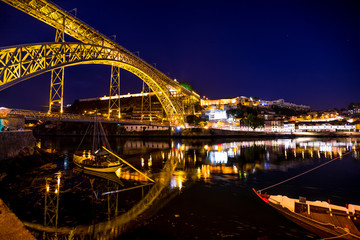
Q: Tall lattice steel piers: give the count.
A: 3